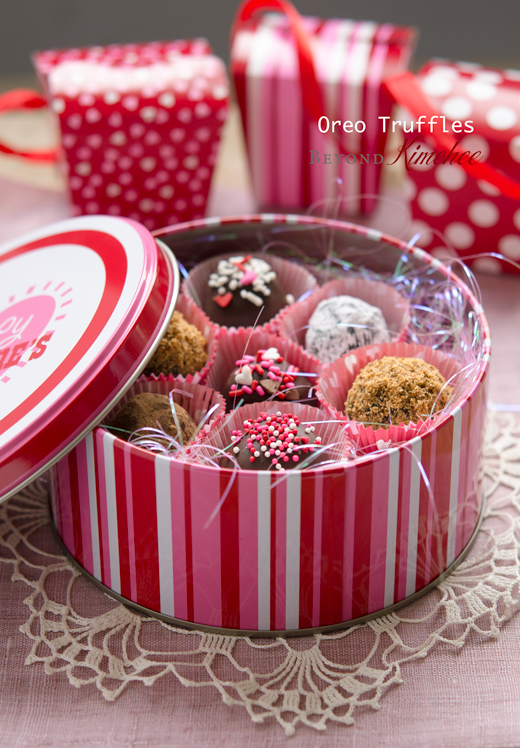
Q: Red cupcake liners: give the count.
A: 7